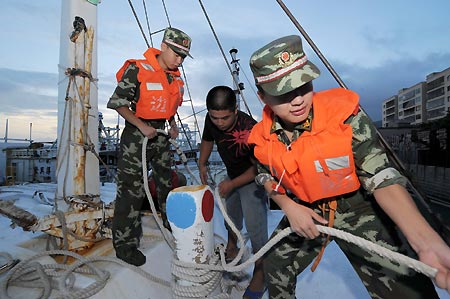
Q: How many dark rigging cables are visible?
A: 5